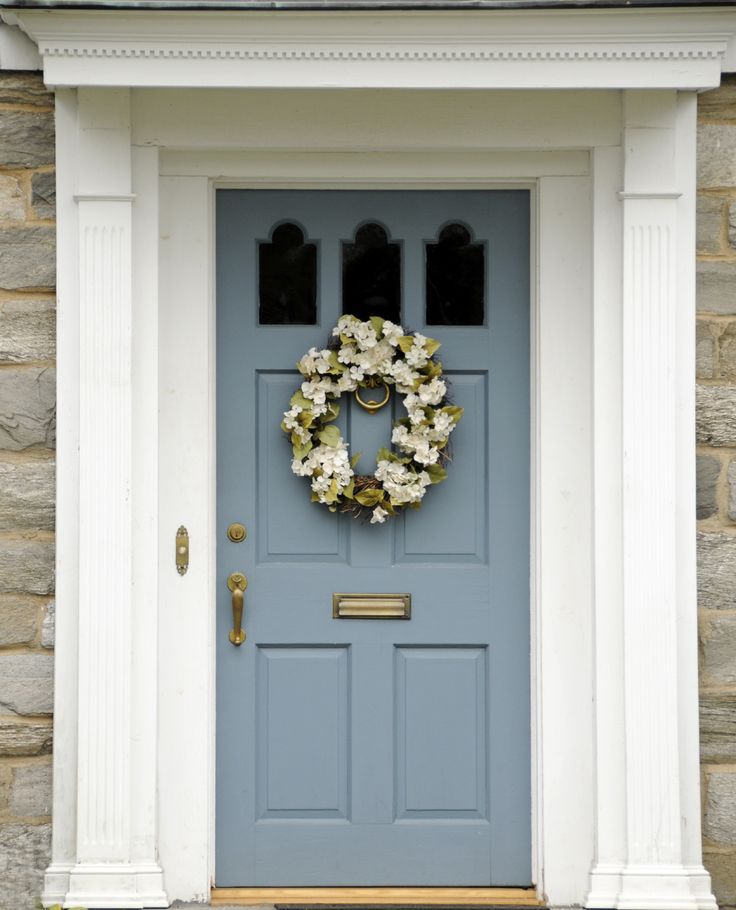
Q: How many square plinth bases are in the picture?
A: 2